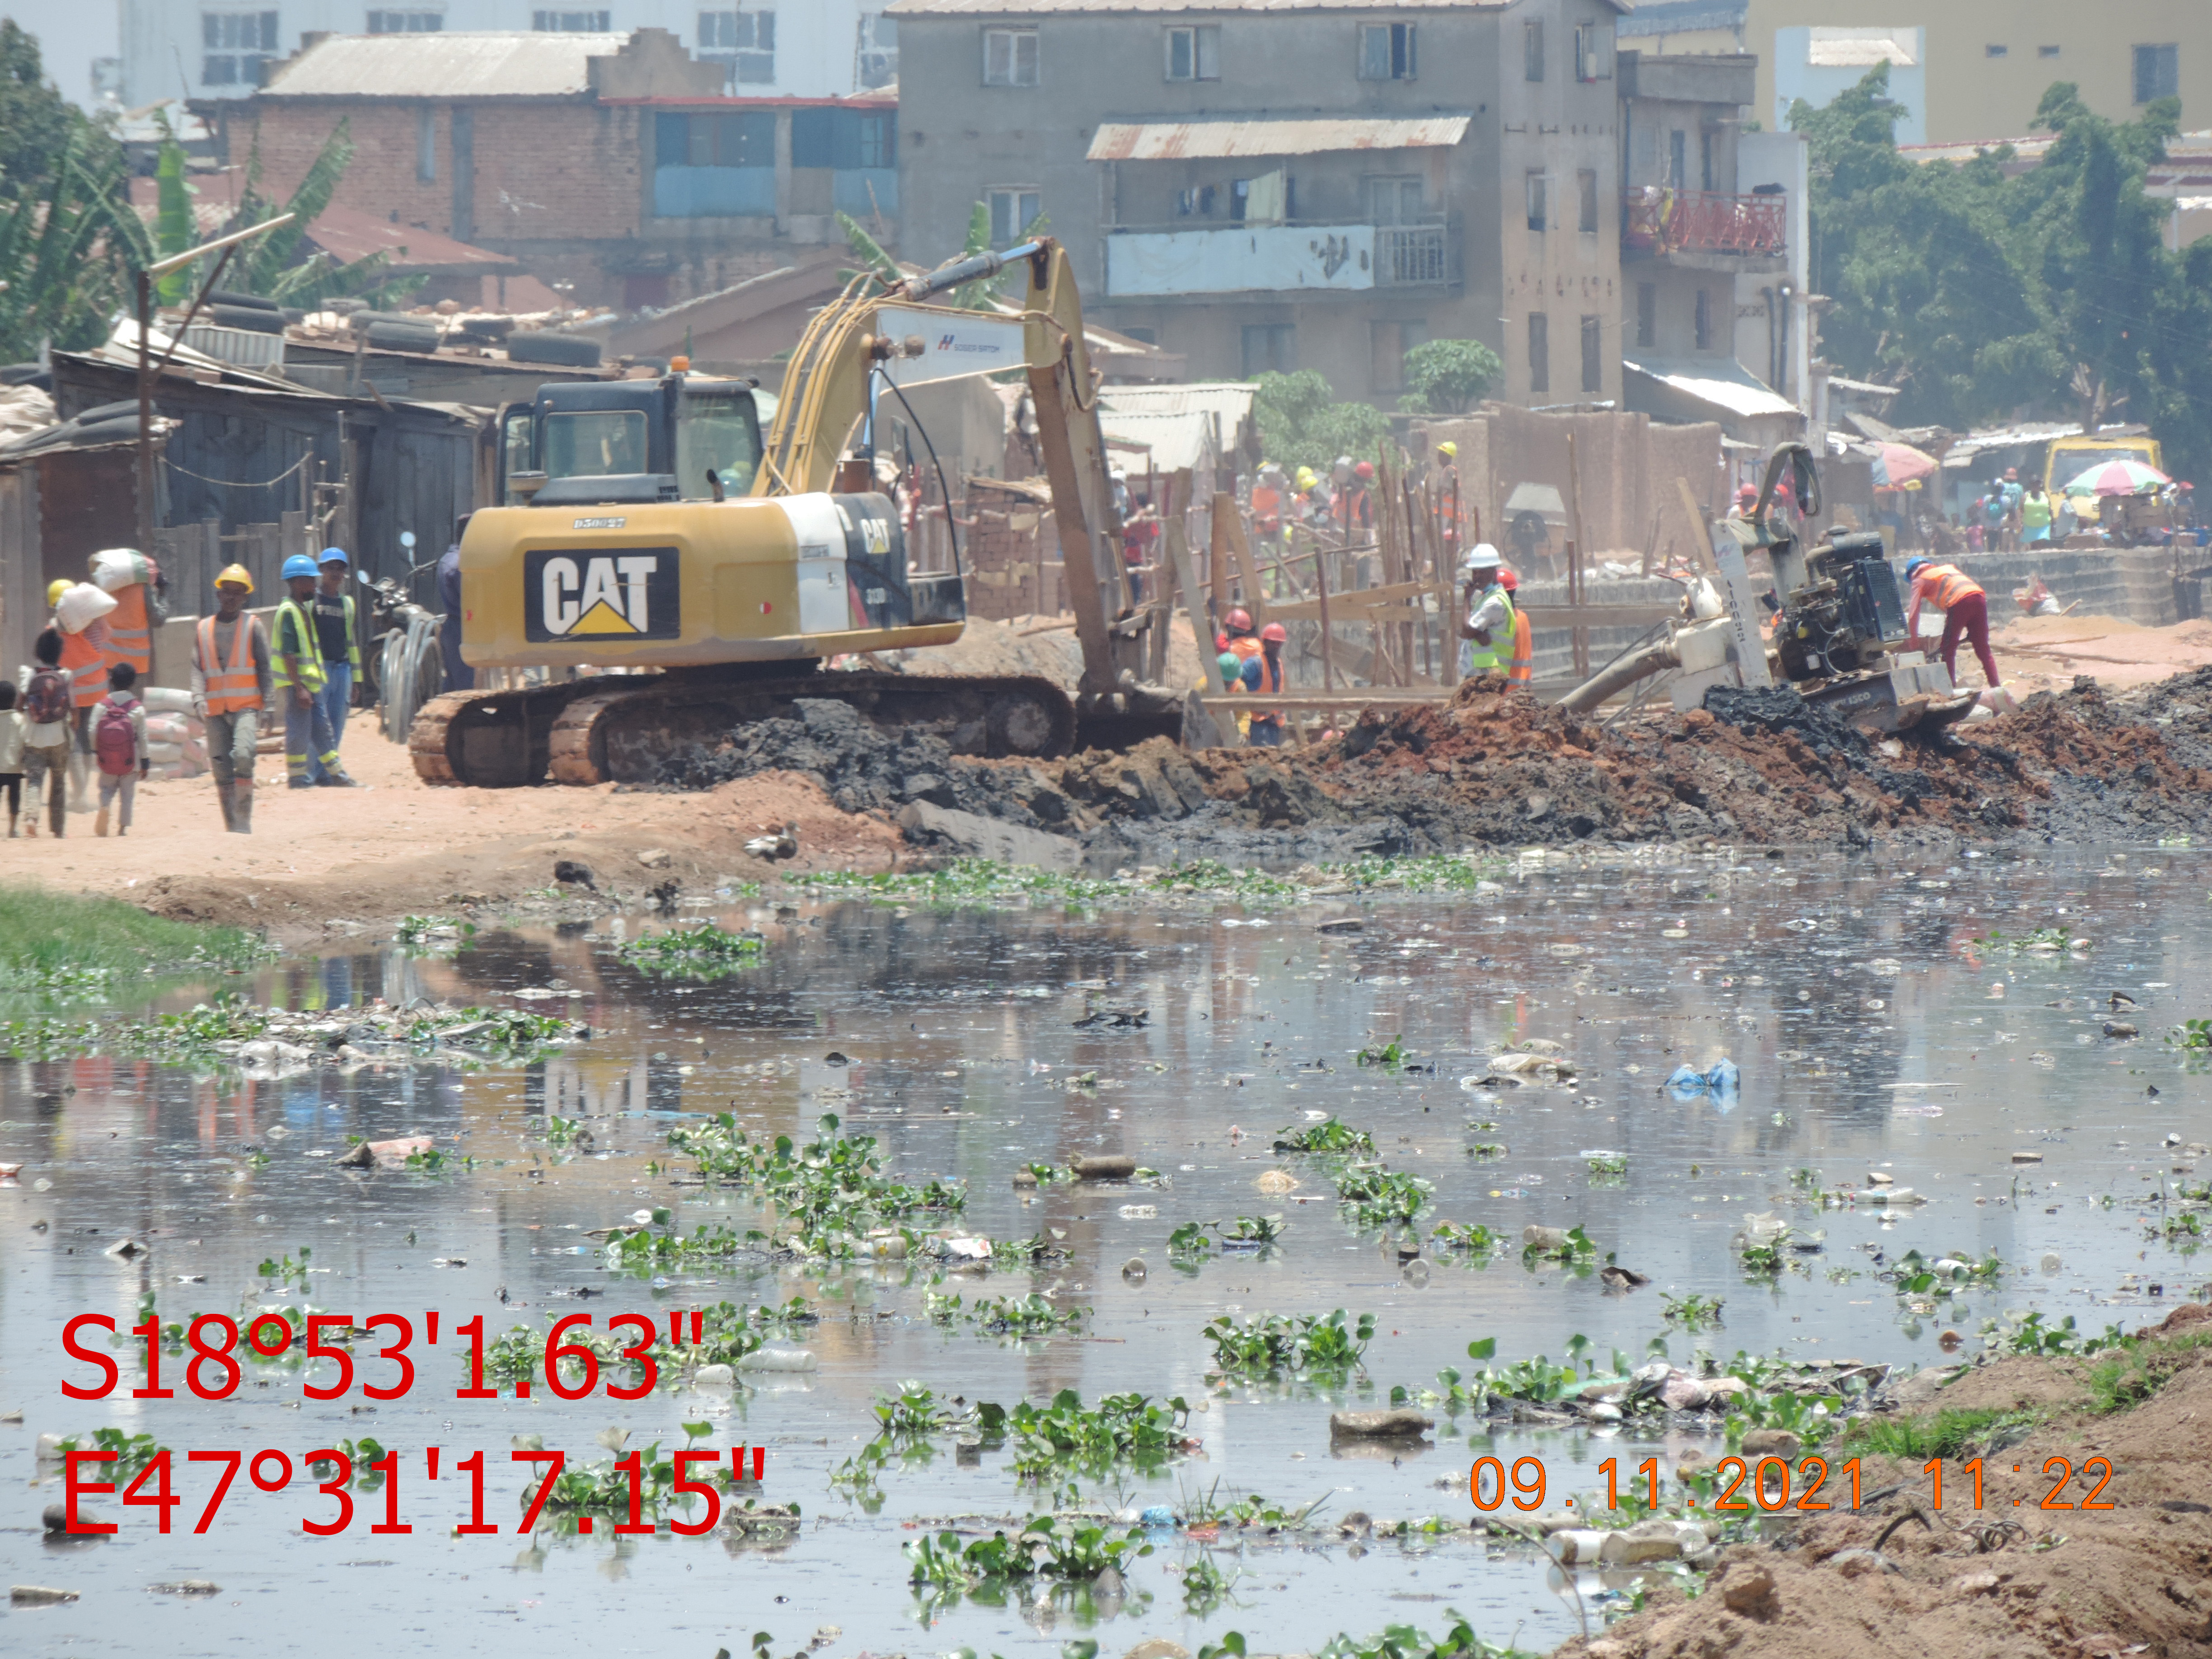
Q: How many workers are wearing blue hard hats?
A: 3